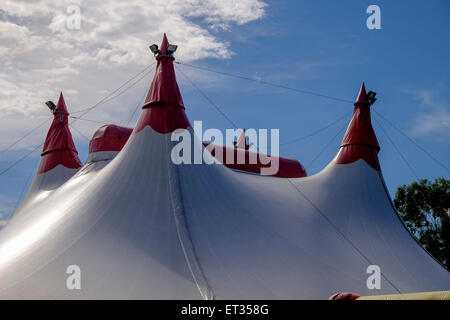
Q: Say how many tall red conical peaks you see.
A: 3